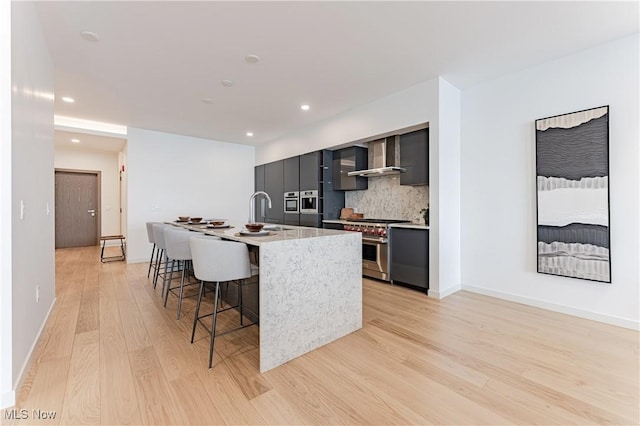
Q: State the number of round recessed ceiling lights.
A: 4